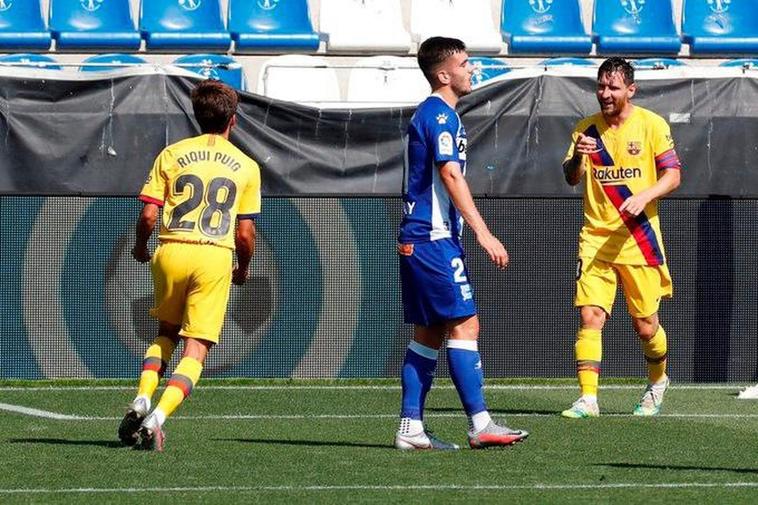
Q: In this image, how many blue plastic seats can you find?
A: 14